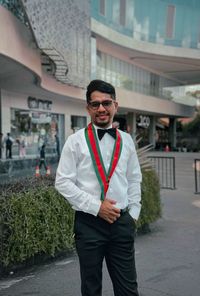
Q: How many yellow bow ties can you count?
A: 0